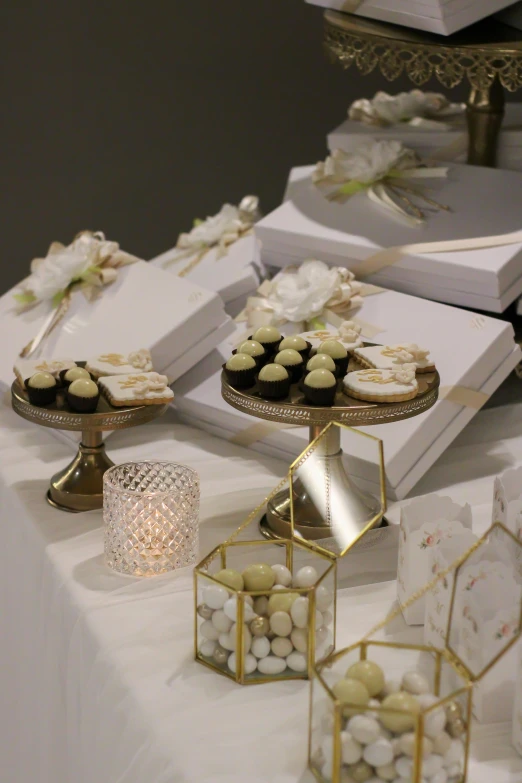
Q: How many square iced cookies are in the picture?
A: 3